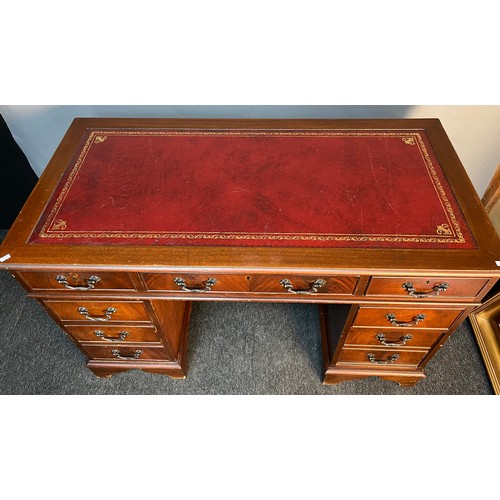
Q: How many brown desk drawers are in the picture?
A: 9